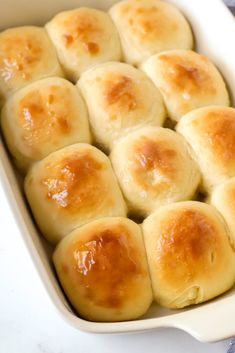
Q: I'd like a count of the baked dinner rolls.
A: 12